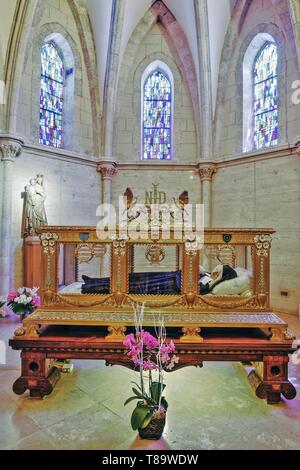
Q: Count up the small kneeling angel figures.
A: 2